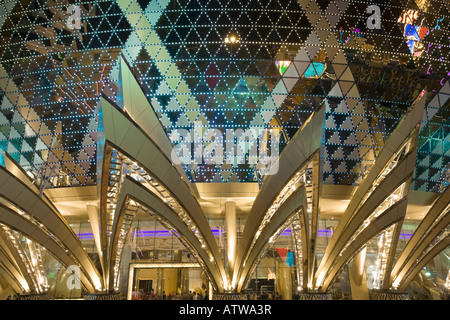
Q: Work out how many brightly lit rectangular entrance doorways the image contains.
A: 1